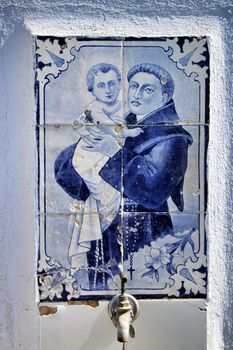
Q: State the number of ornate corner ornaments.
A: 4